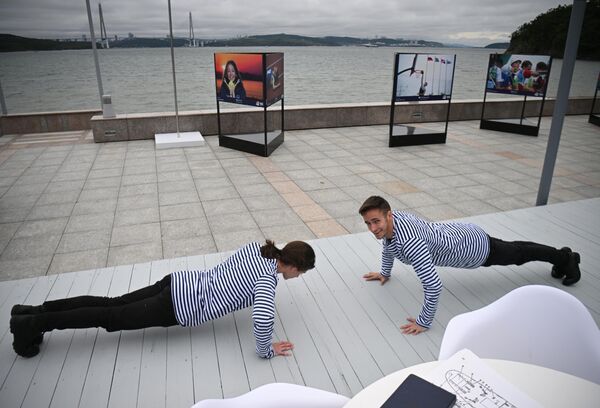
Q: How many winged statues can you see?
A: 0